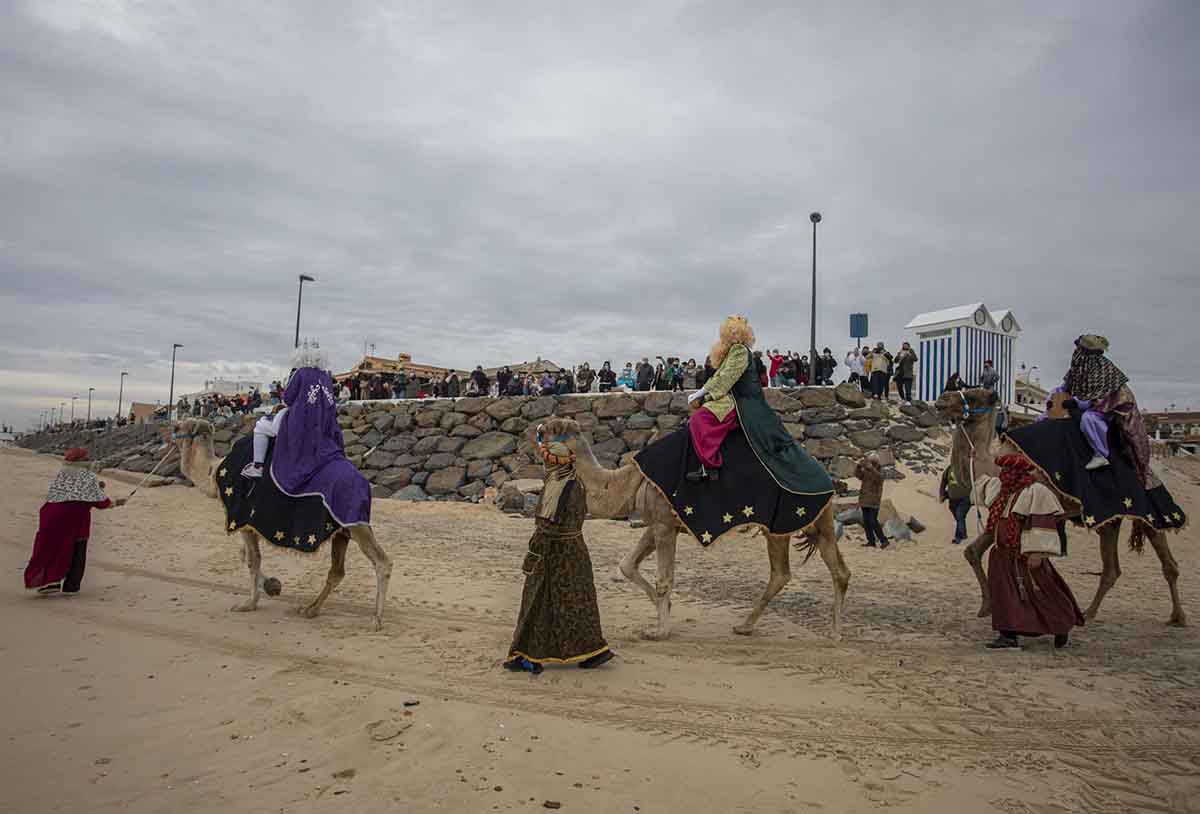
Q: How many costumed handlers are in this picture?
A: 3